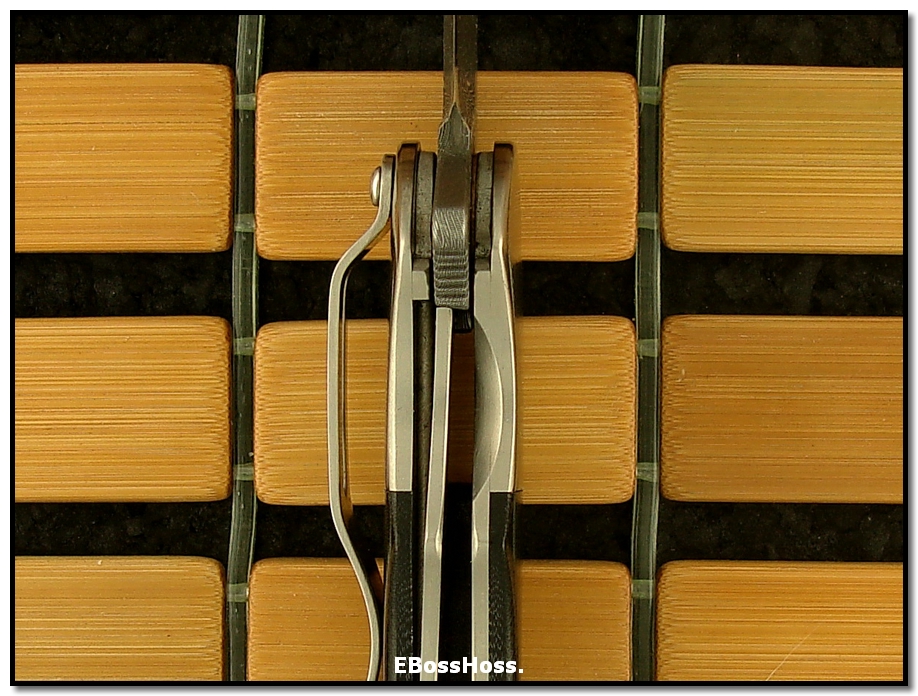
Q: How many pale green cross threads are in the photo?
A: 10